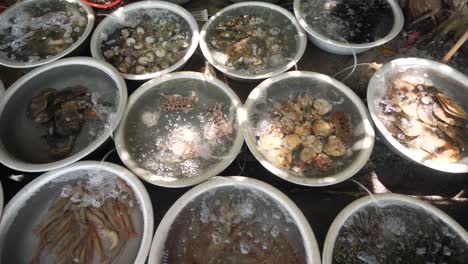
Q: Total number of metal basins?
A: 11